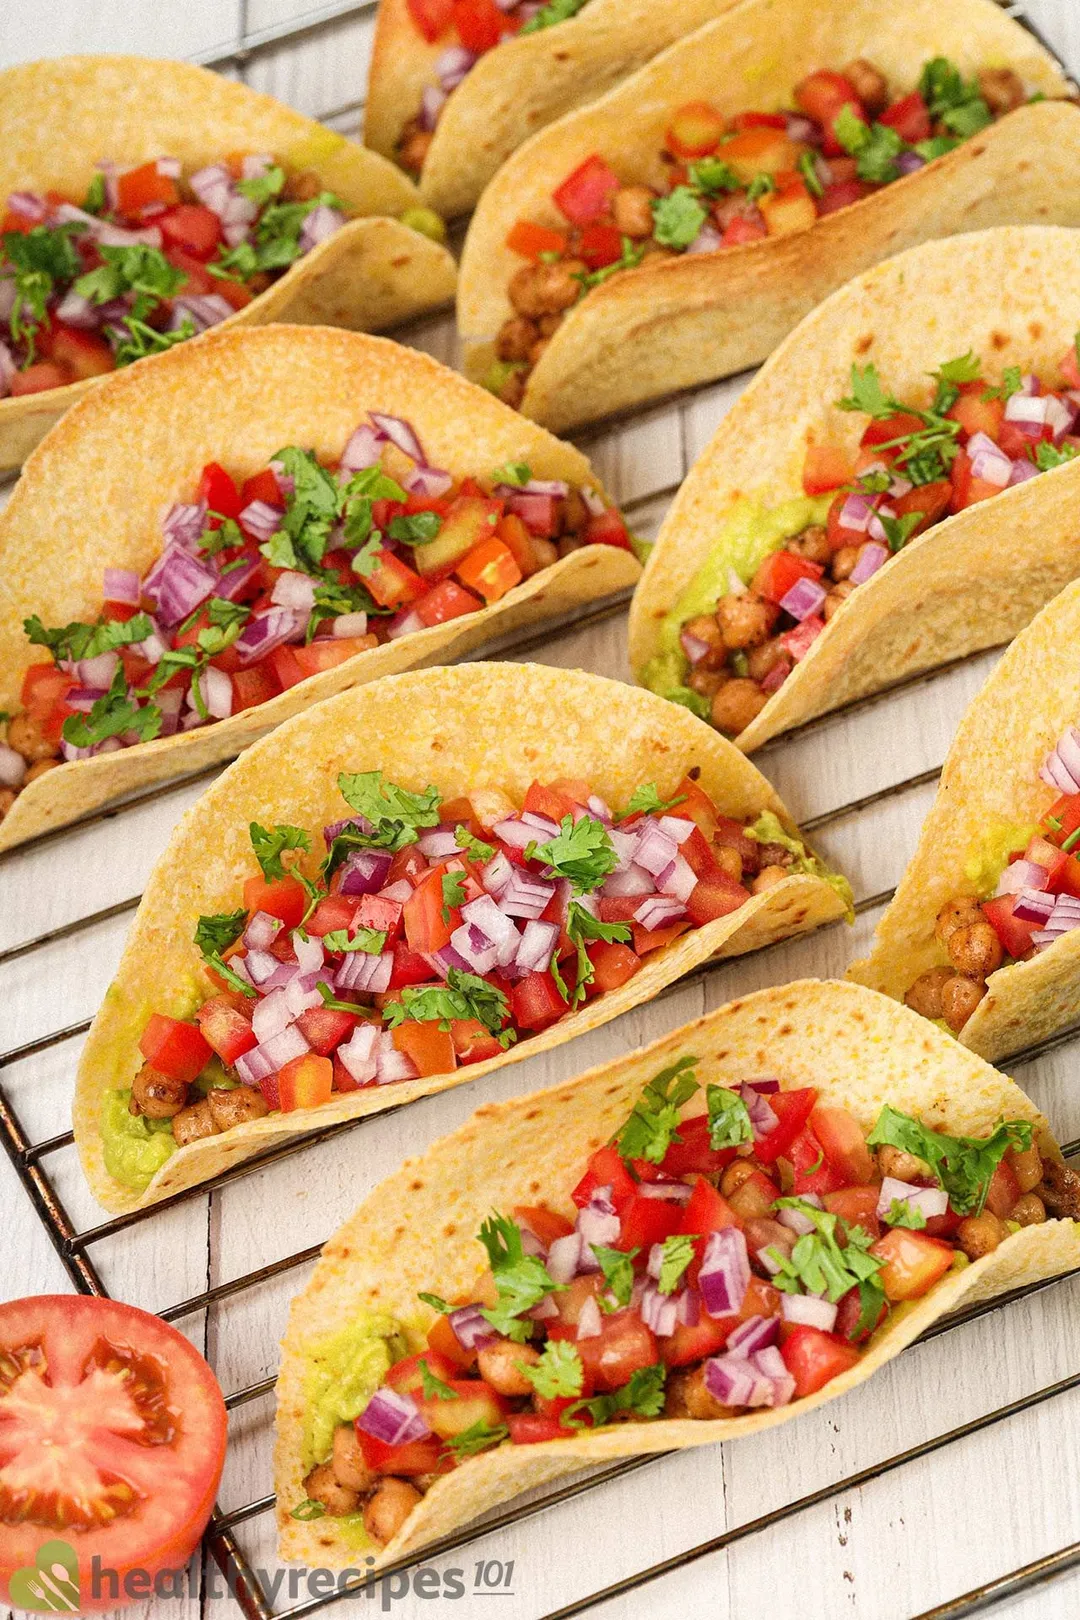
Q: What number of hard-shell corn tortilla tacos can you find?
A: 8